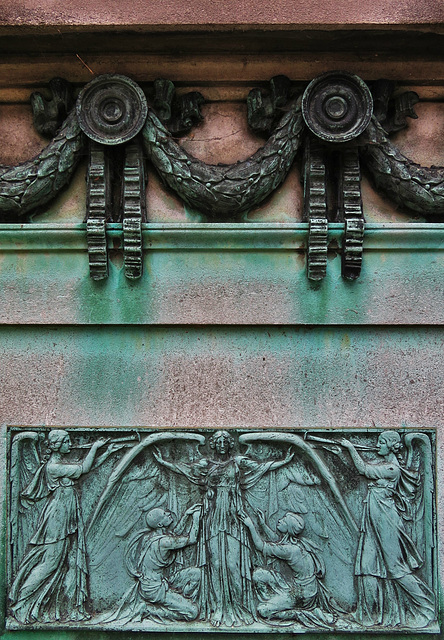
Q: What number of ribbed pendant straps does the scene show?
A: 4